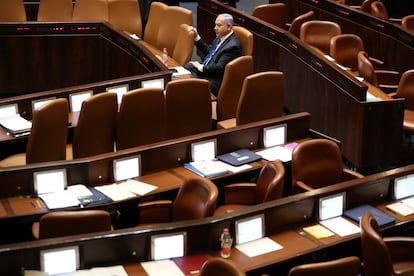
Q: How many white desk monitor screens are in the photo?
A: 14